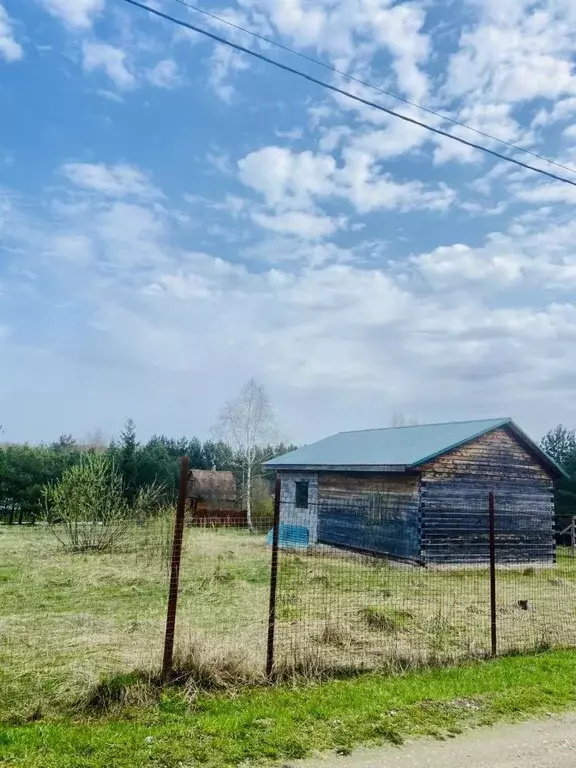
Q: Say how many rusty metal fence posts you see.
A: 3